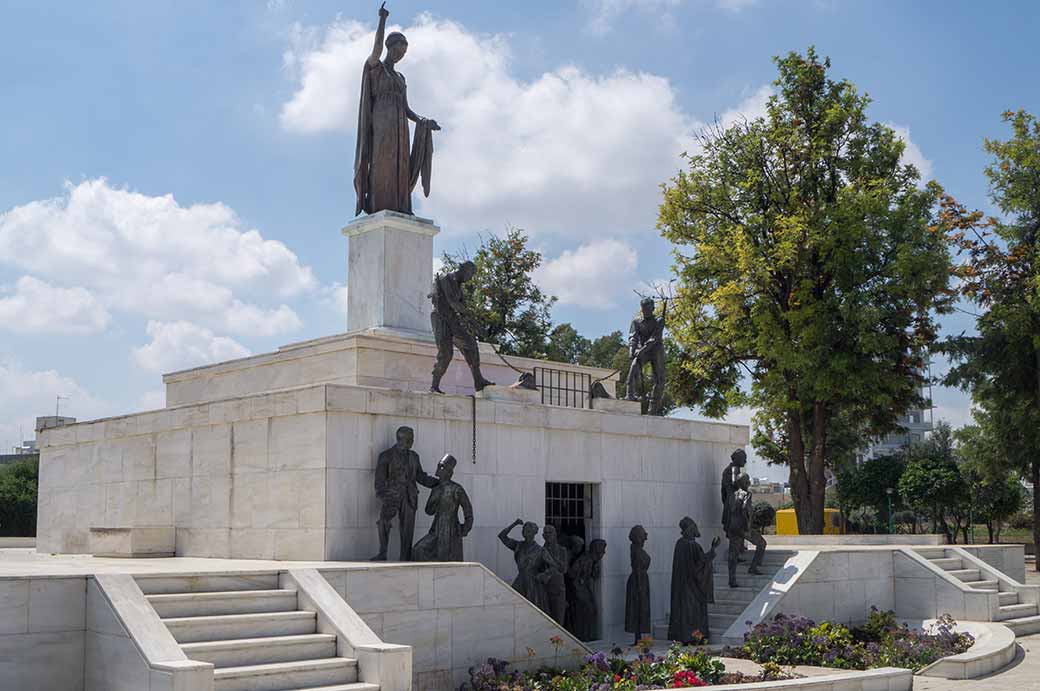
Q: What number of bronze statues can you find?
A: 13